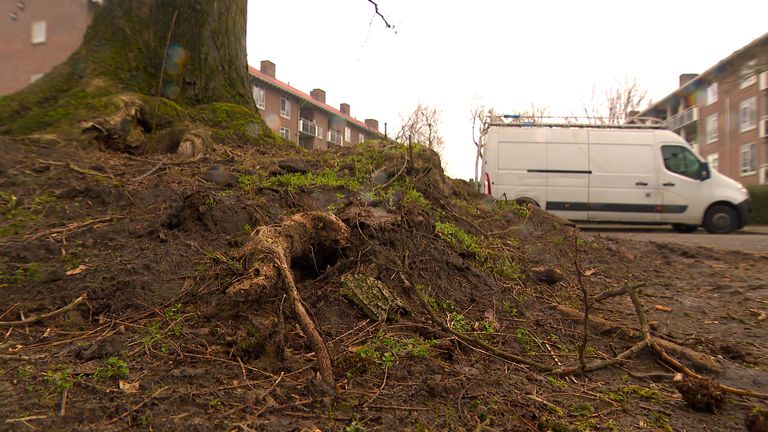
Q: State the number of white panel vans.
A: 1